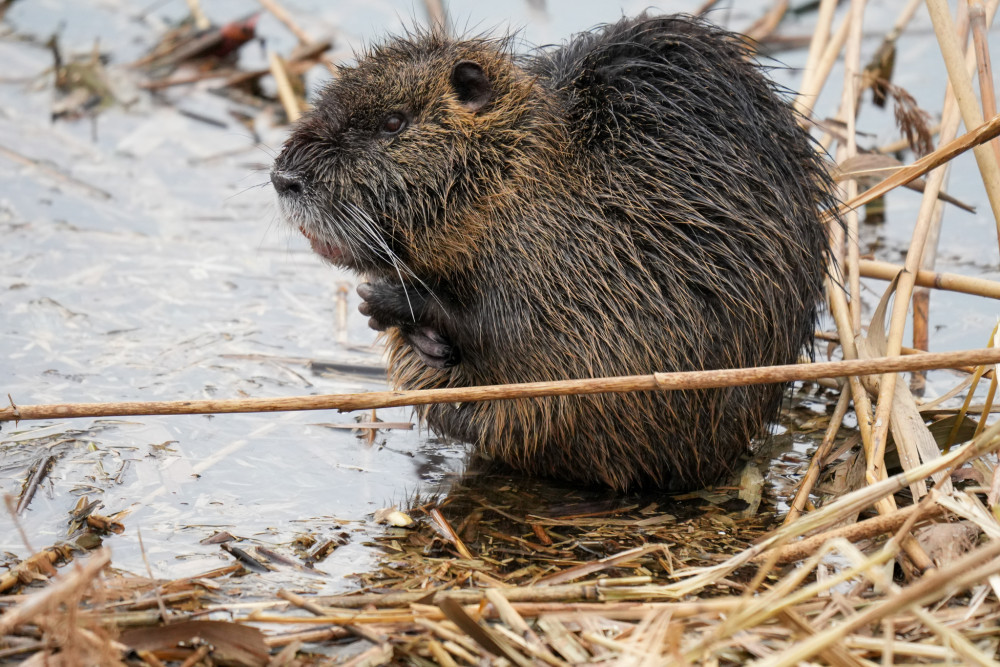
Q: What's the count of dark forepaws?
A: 2